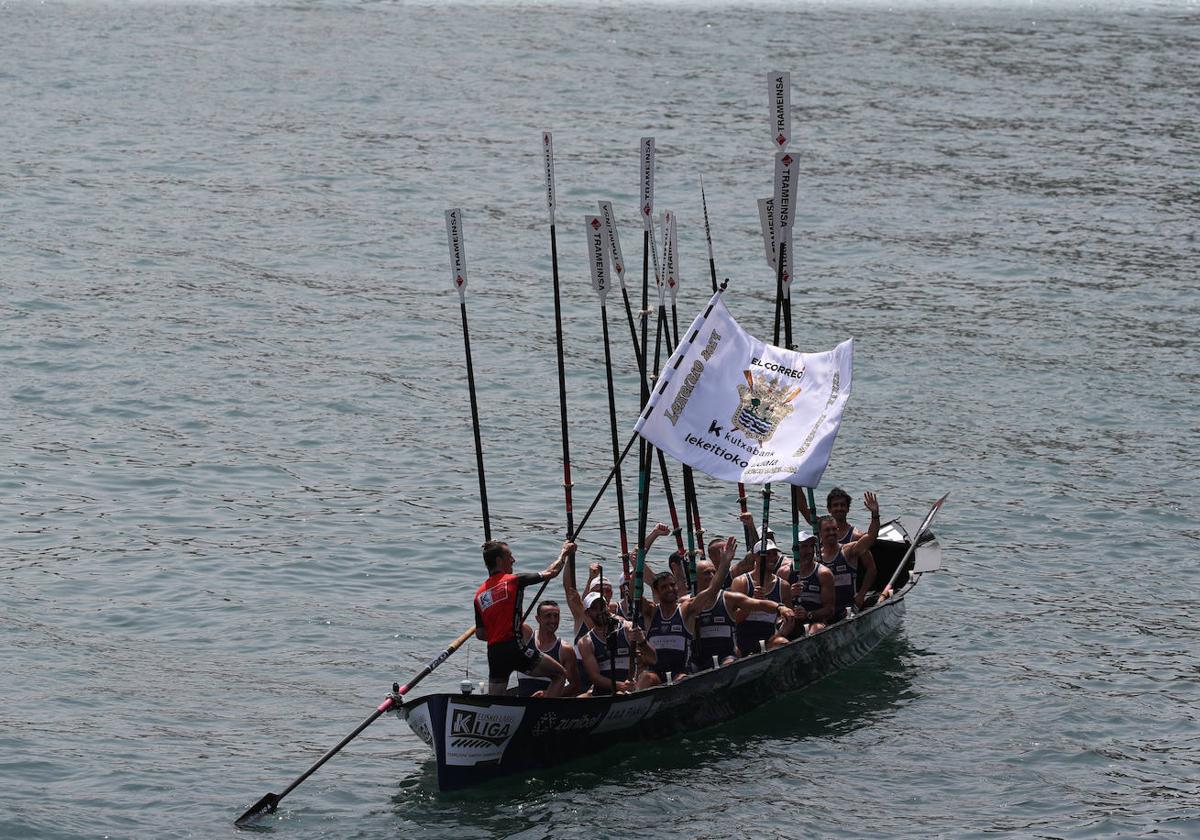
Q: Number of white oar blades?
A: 13